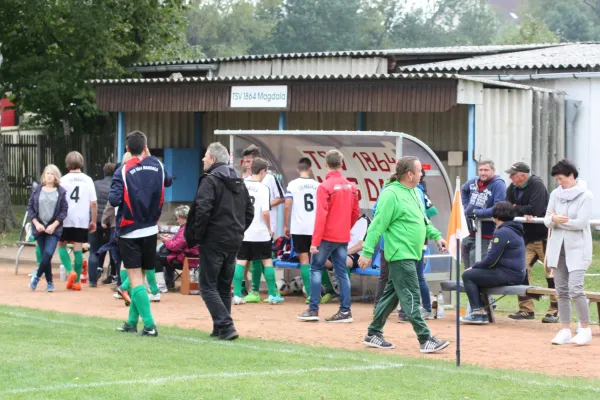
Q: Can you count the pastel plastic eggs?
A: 0